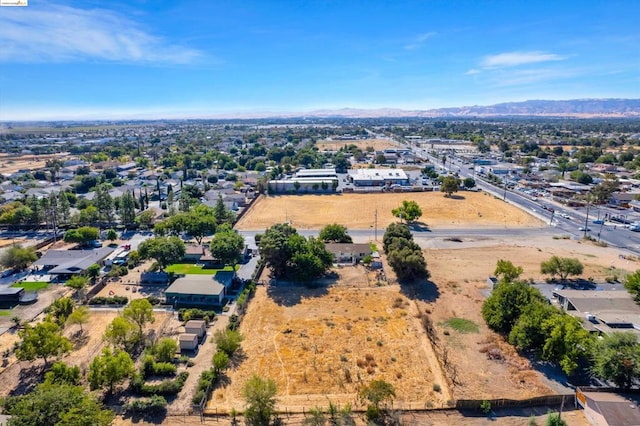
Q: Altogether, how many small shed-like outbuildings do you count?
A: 2